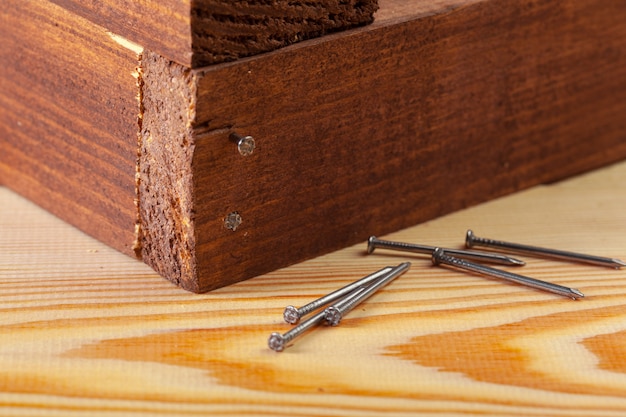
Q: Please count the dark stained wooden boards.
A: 3